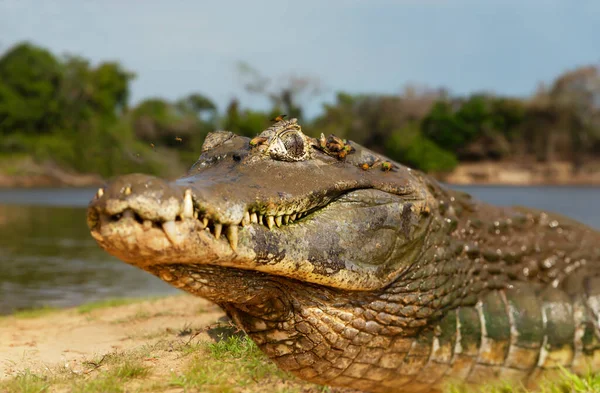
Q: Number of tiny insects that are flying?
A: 3